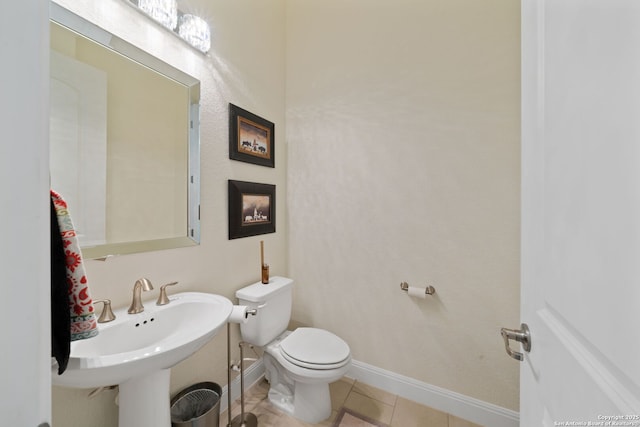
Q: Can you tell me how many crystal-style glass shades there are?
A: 2